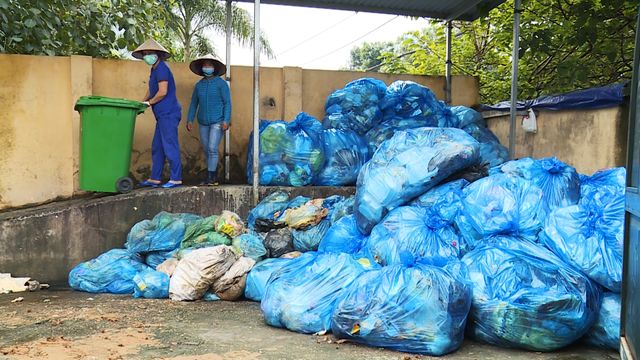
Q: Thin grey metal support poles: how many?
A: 4